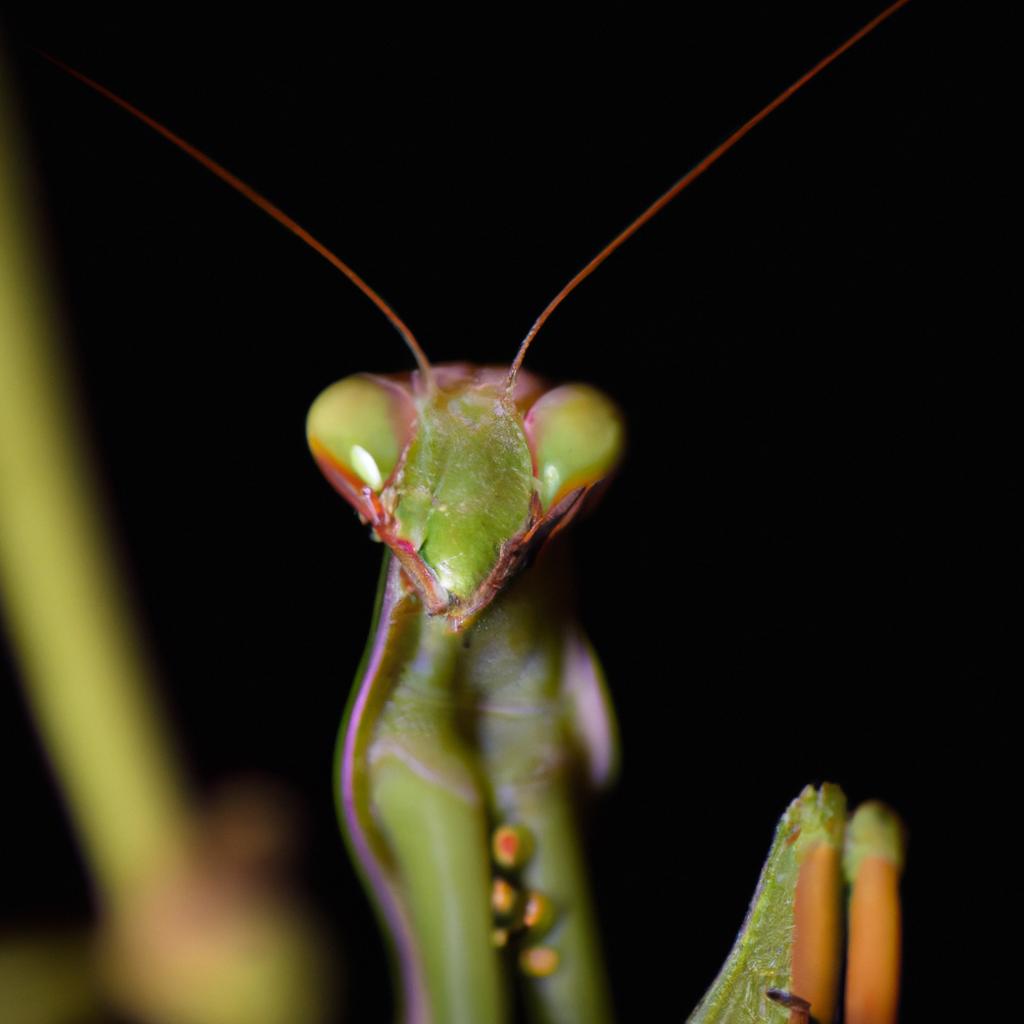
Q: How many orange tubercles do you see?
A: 5